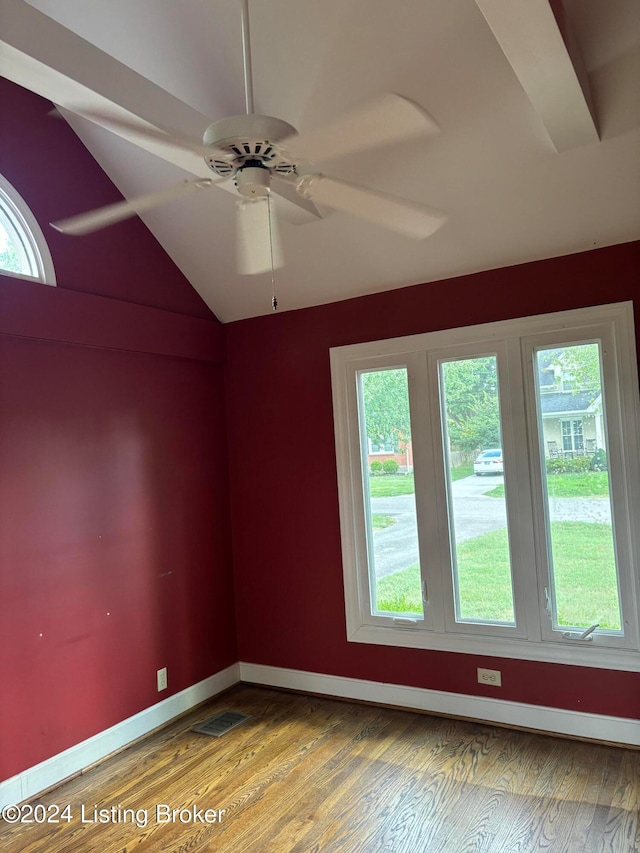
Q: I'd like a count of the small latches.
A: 2